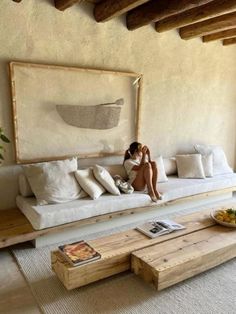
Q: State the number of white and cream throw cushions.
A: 7